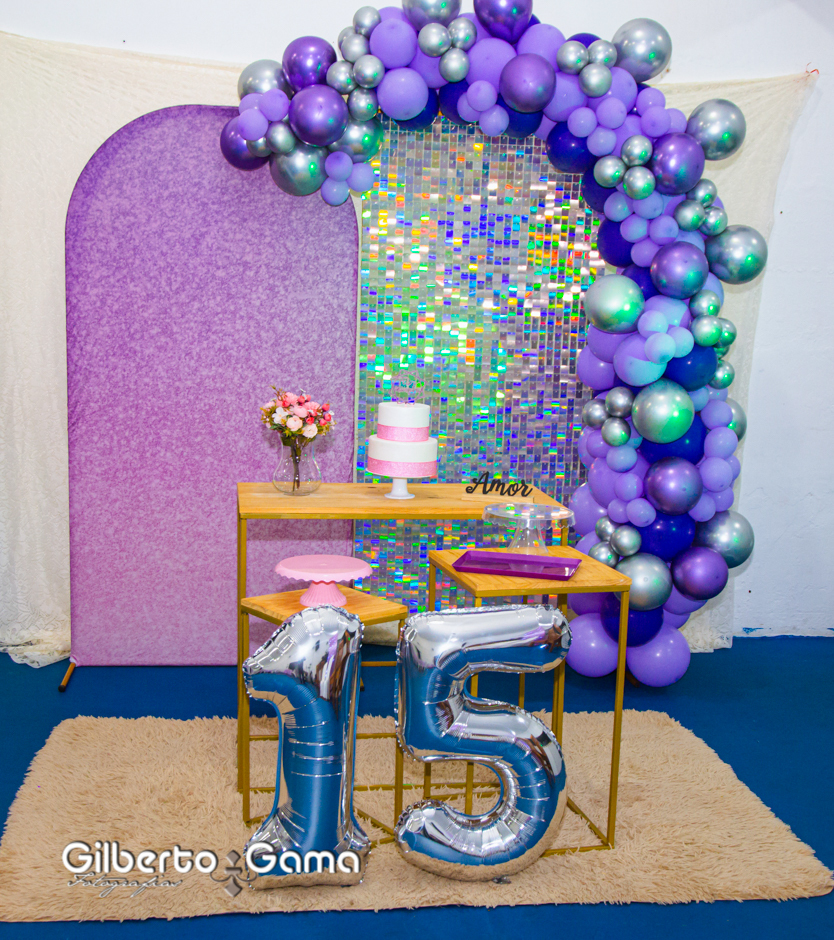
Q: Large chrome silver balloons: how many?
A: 12